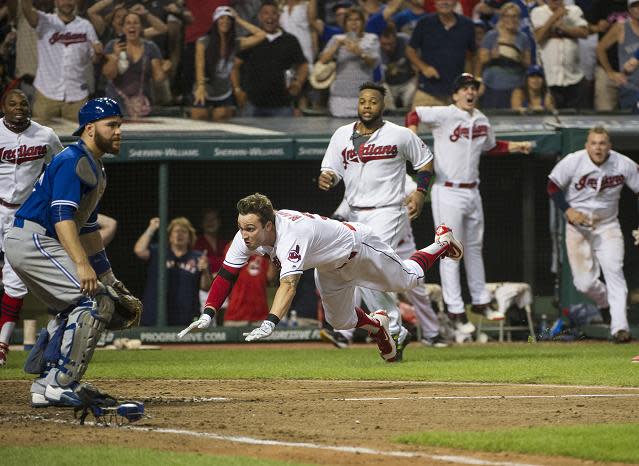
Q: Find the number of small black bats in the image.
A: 0